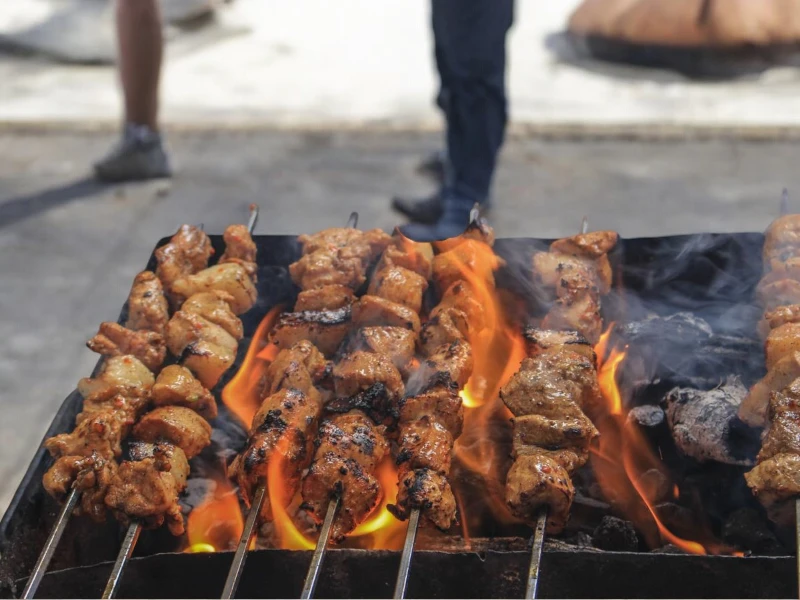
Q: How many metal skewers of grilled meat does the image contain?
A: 7